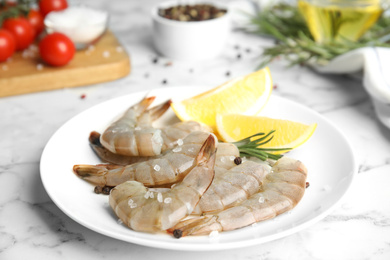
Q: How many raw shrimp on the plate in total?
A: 7